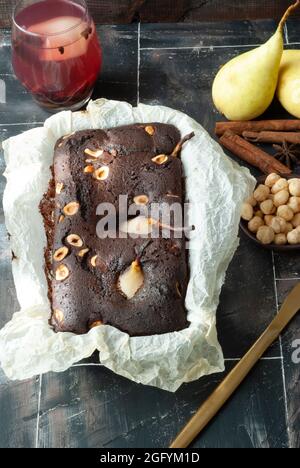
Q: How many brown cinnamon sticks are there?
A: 3